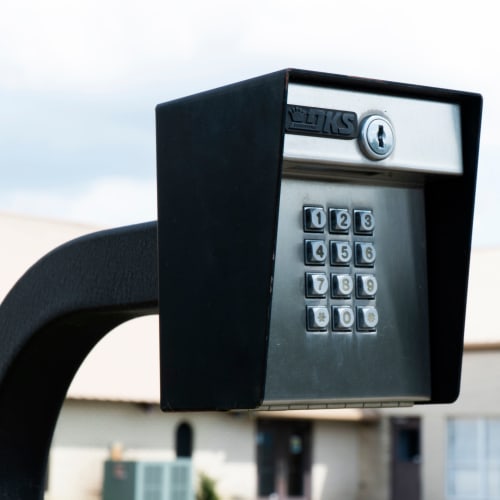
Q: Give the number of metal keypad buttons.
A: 12